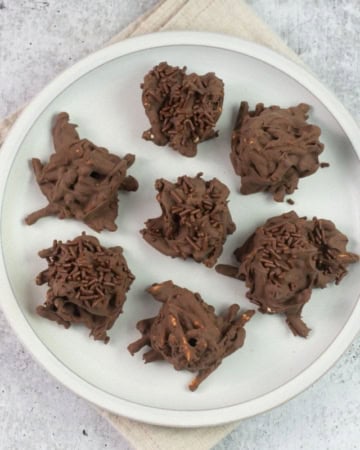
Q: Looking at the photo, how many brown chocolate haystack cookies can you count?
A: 7